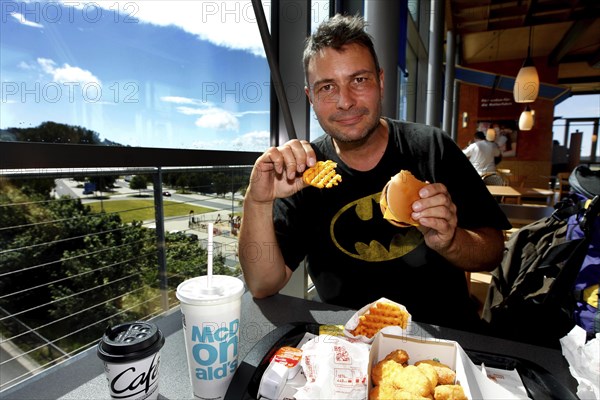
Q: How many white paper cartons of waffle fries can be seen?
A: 1